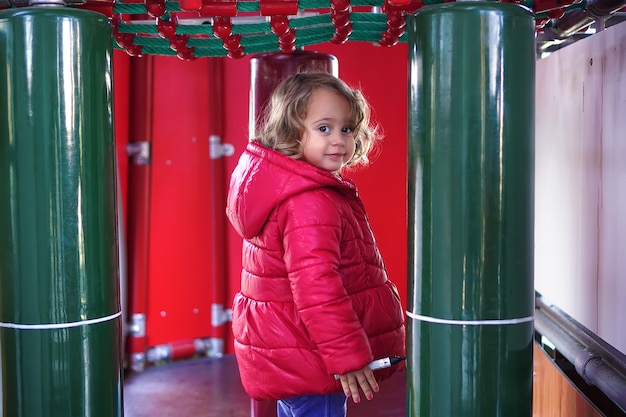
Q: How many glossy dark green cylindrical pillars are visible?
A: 2